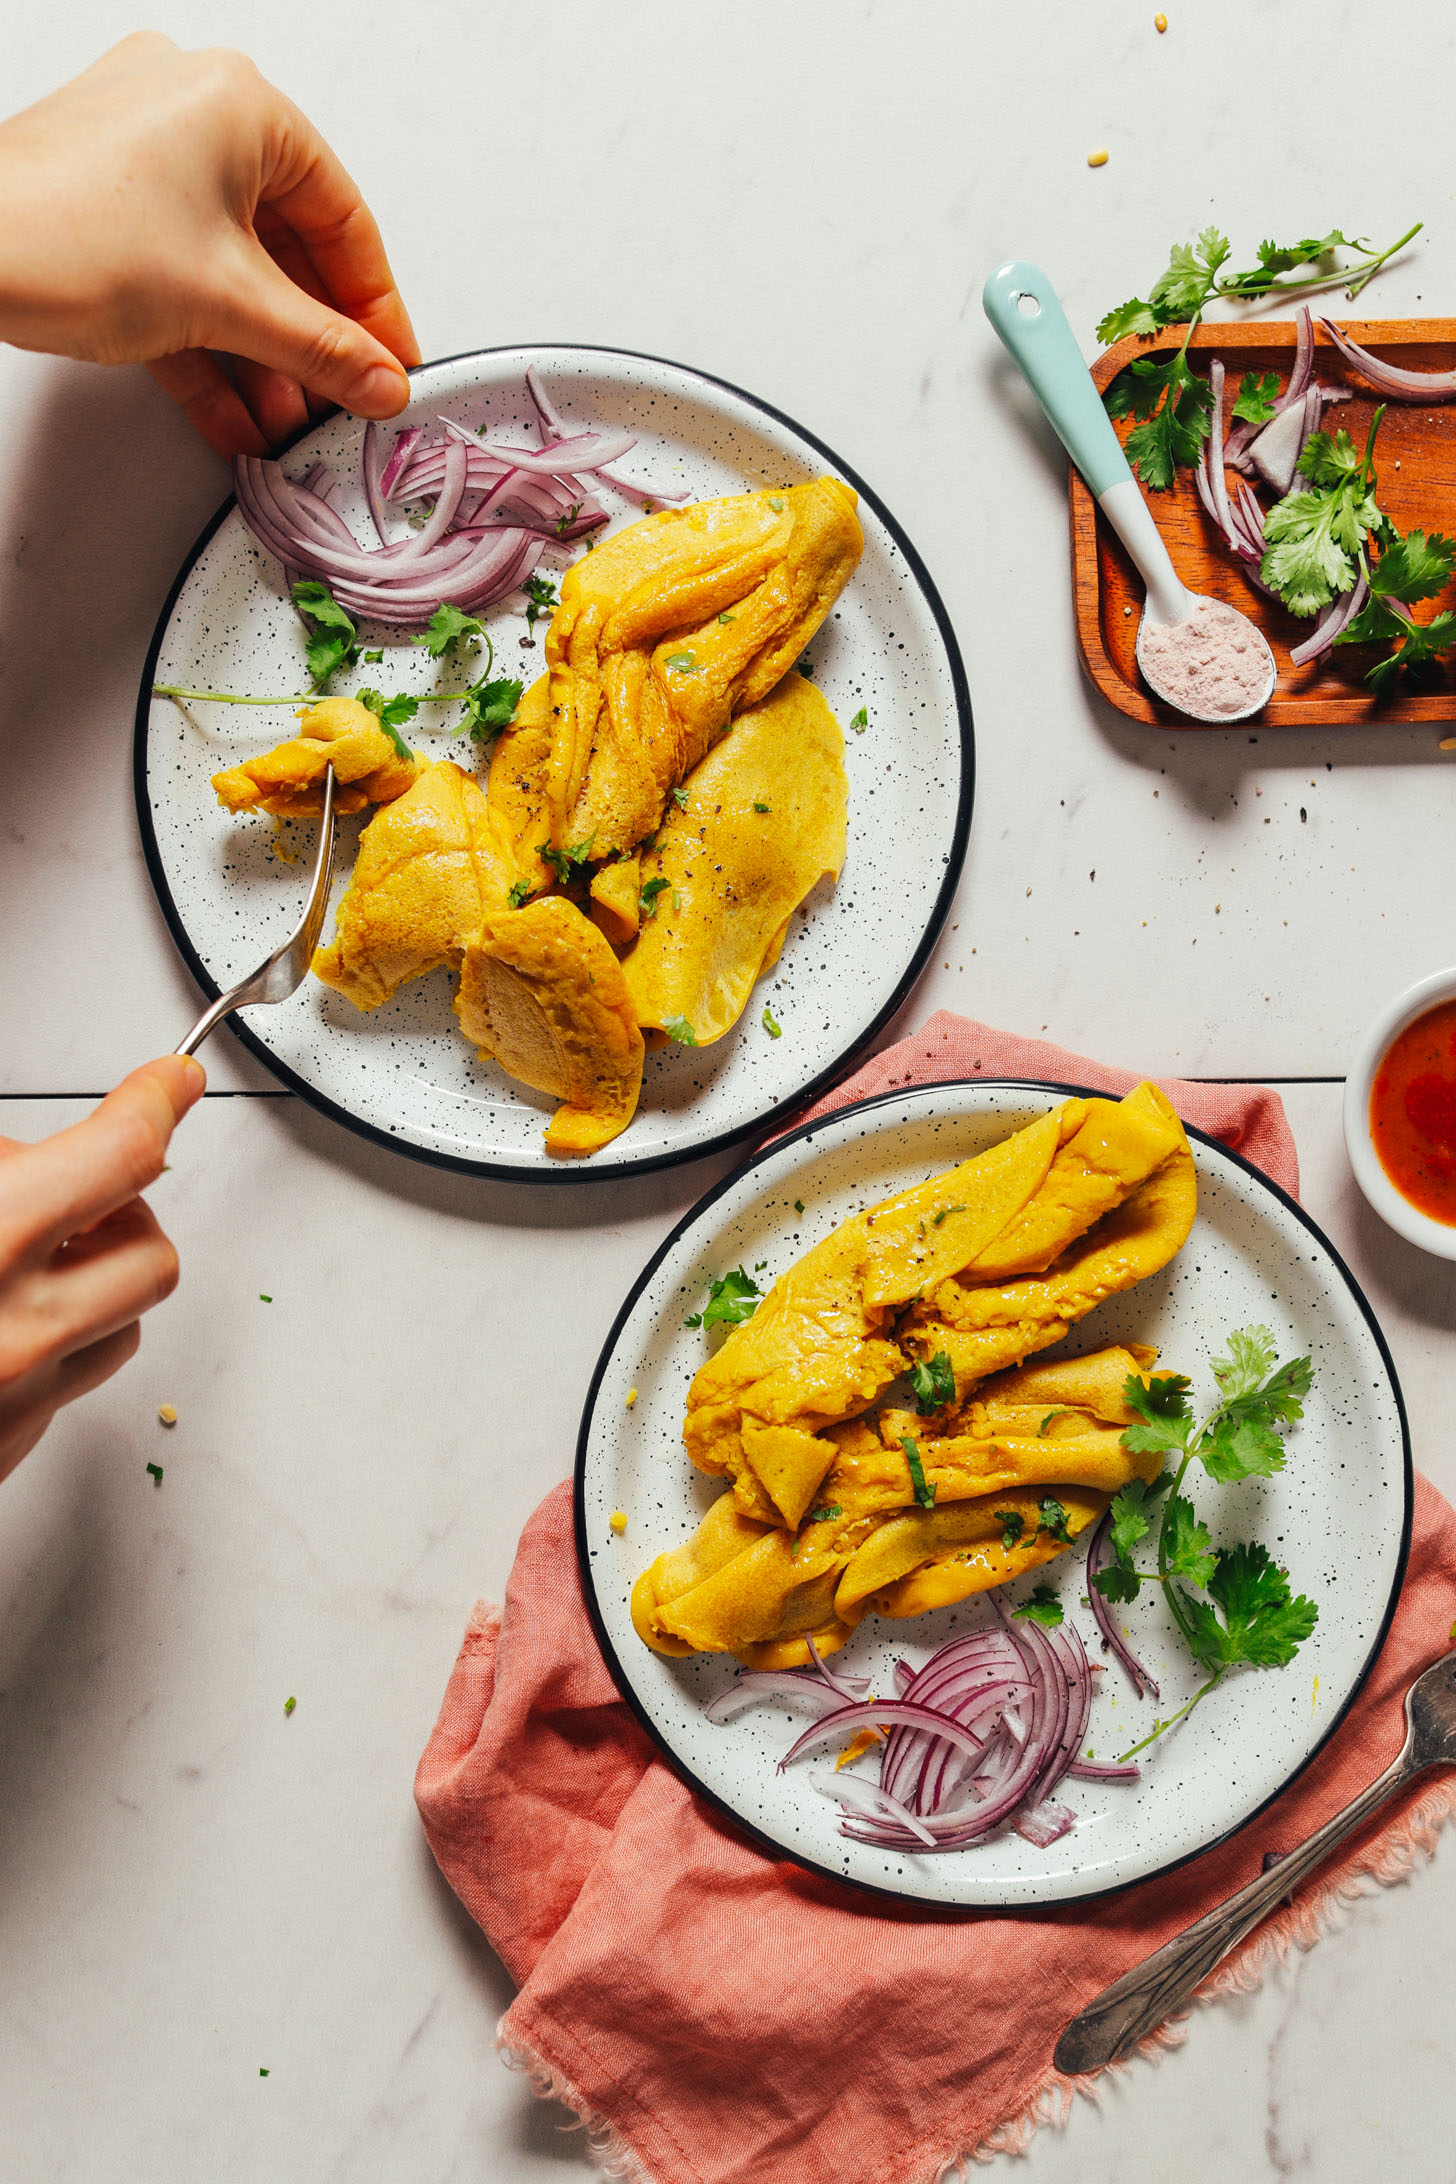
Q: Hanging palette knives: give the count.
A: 0